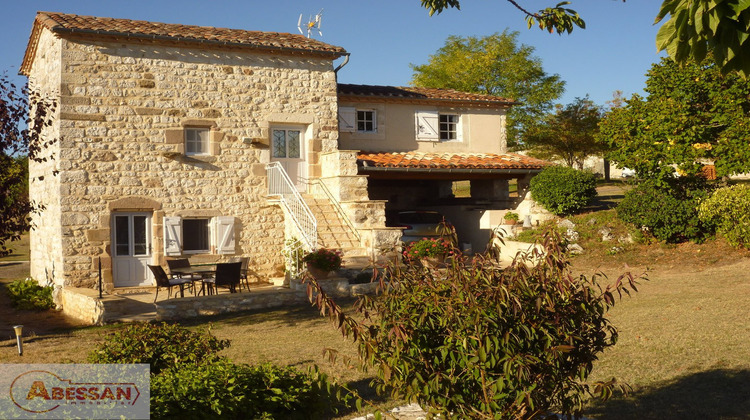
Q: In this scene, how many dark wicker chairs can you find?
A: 4